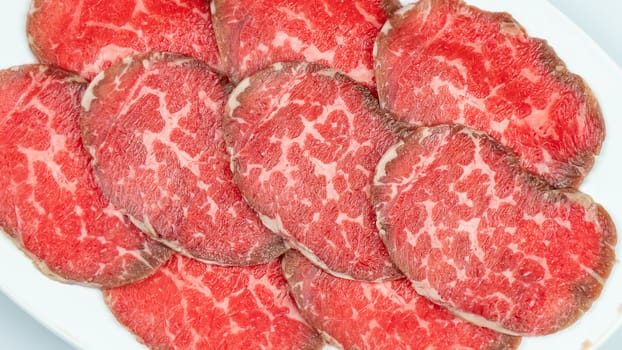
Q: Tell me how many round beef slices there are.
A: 9